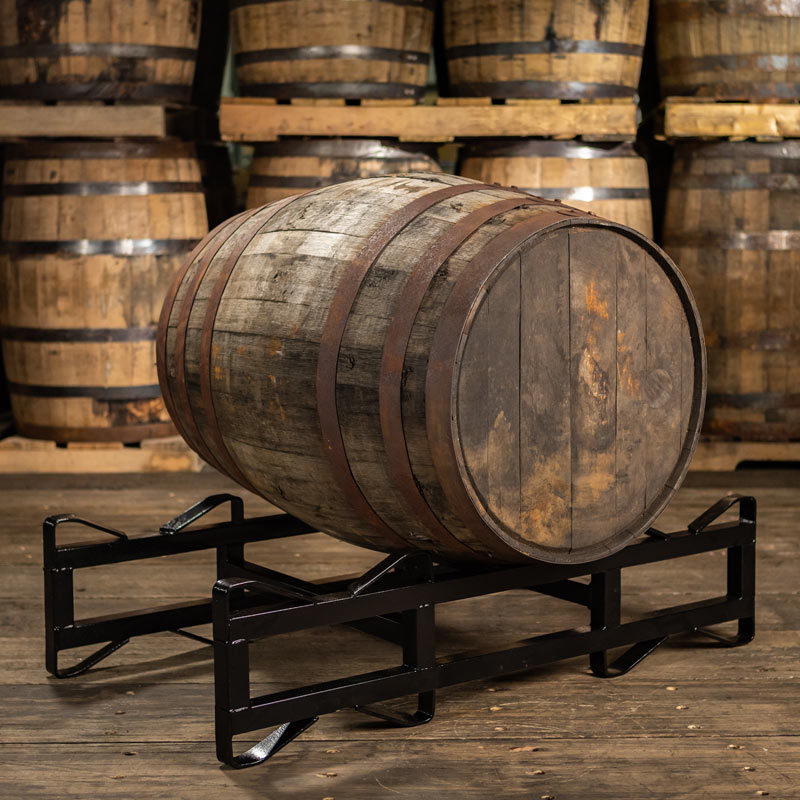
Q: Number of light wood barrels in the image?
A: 8